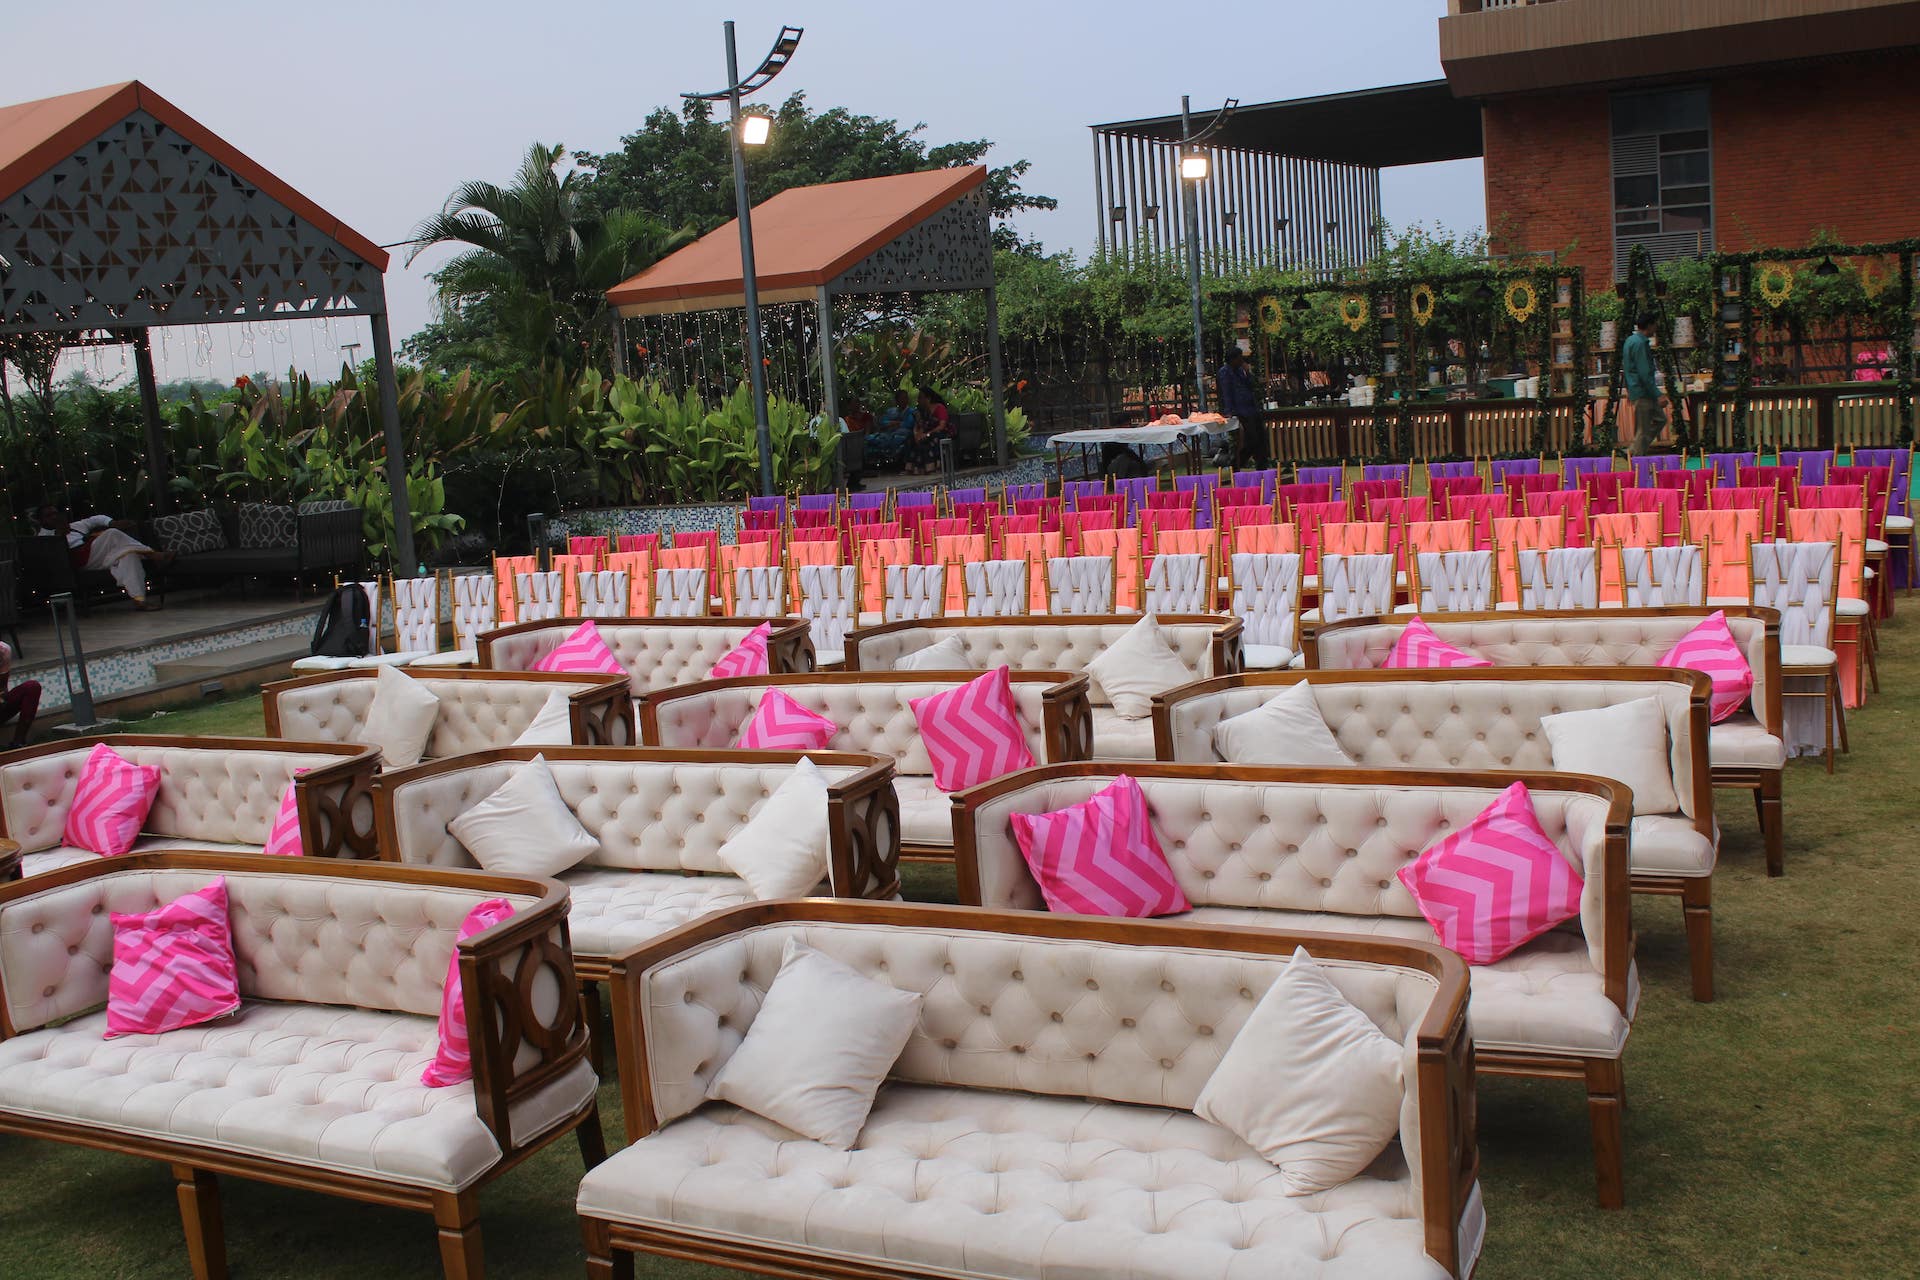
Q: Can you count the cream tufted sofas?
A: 11